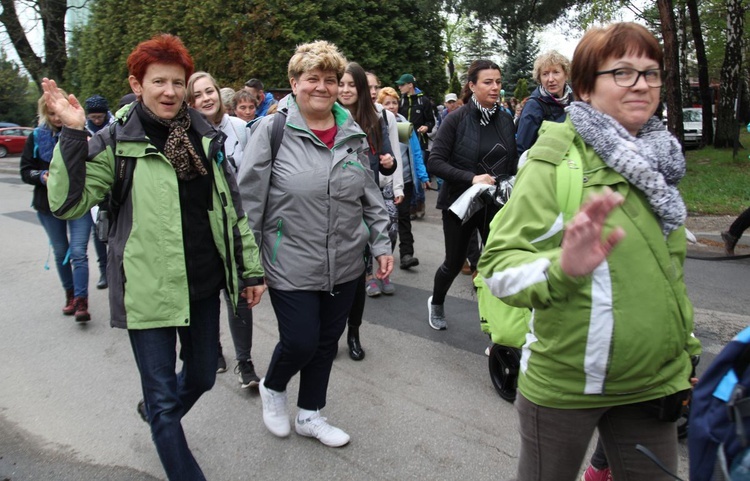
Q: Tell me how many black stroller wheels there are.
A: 1